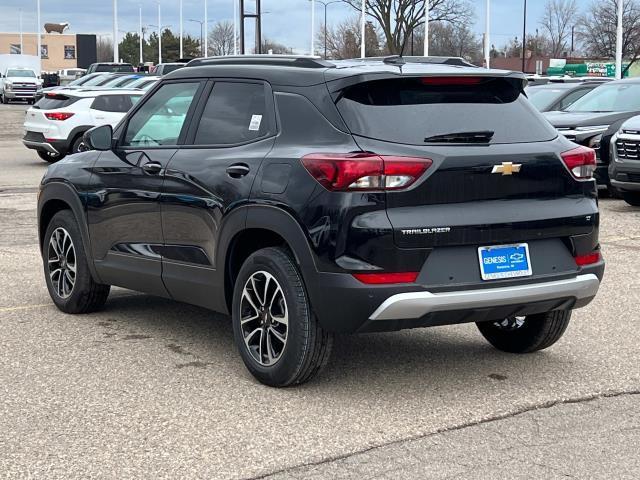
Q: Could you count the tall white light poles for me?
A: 13